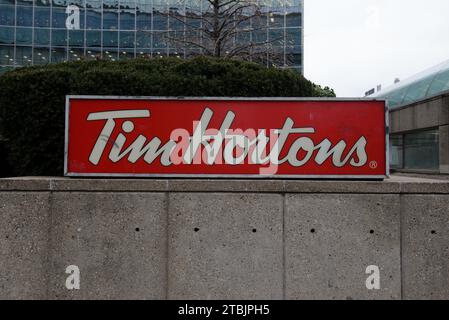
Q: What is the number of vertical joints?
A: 4